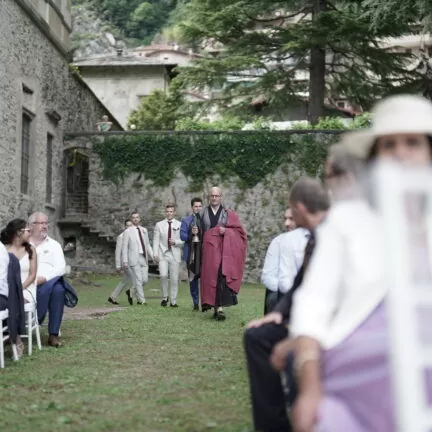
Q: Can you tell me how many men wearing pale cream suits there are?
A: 3